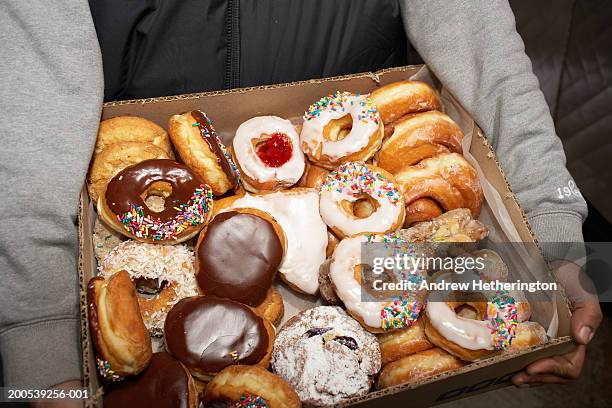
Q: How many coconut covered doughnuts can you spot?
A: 1